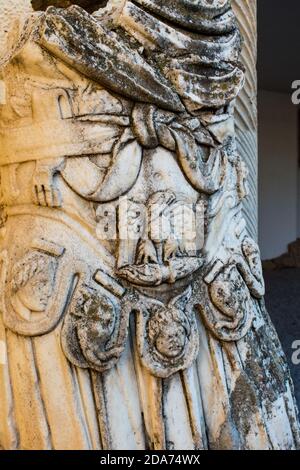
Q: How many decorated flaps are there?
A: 5